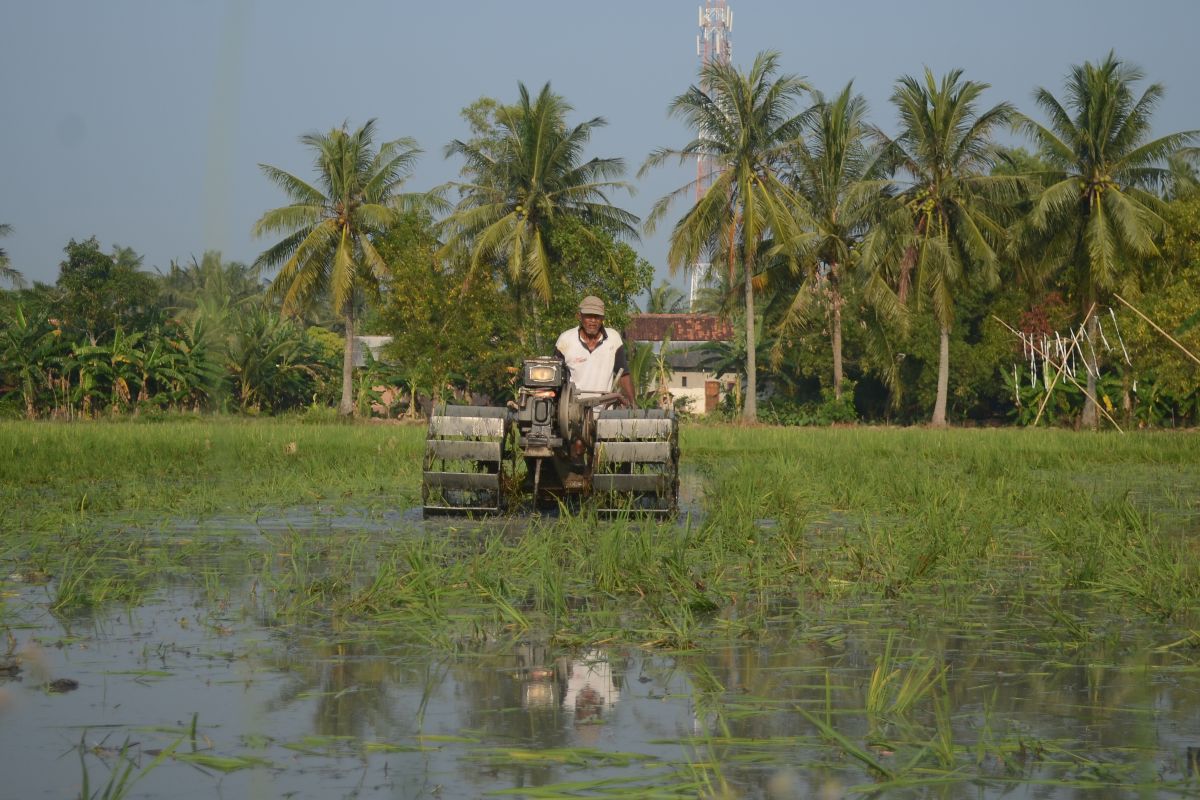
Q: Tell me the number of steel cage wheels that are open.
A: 2